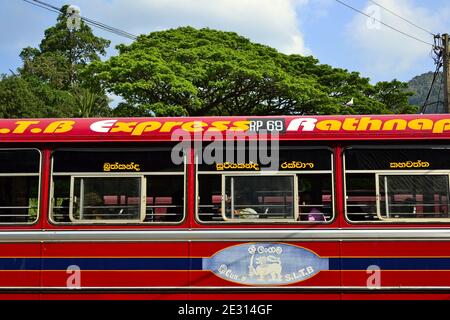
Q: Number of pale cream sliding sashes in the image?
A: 3